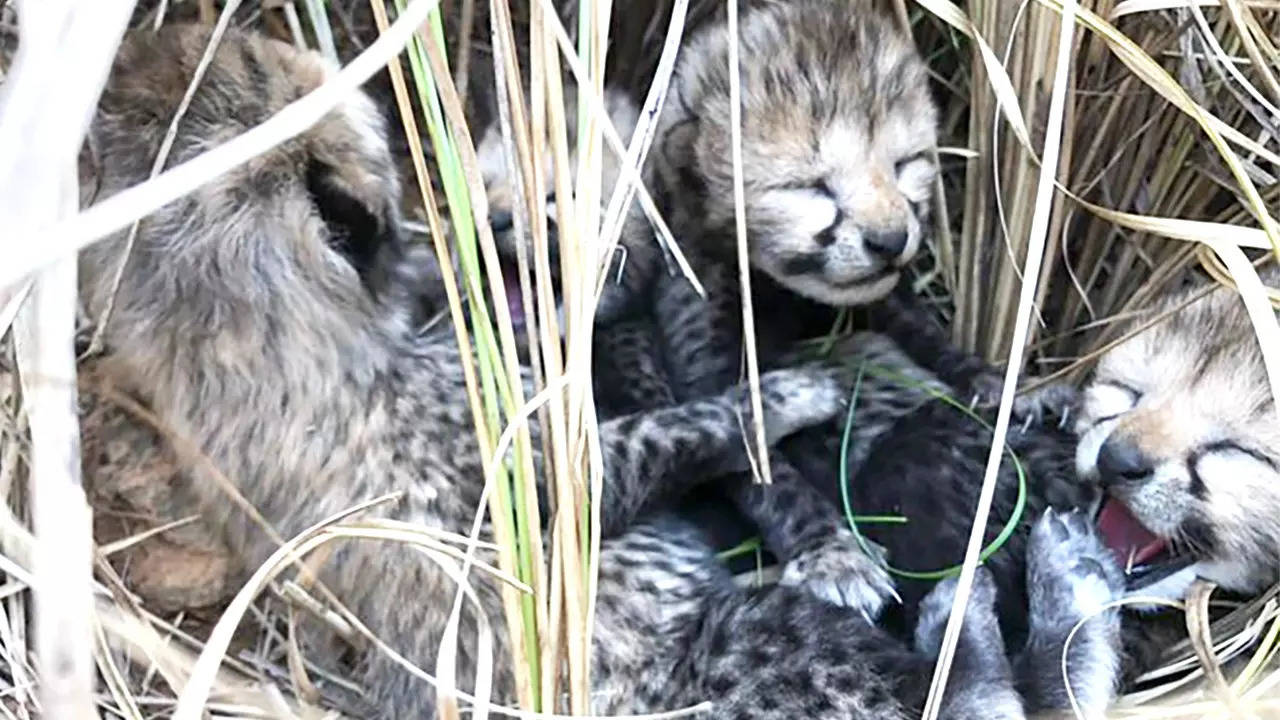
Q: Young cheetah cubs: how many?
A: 4